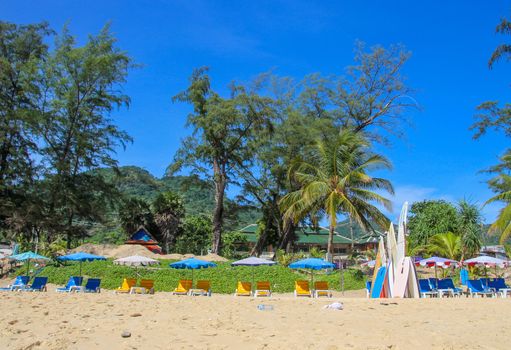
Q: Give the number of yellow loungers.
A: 8